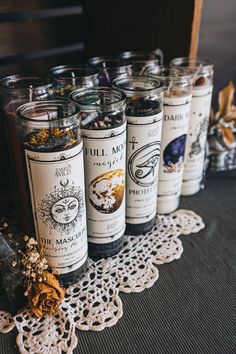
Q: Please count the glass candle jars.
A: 9